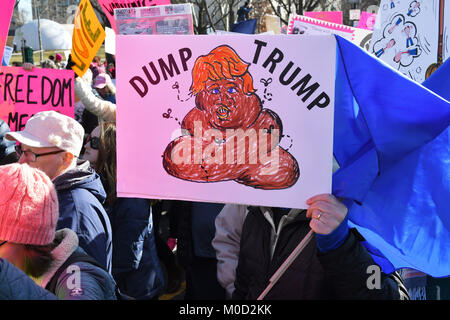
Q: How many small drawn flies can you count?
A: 5